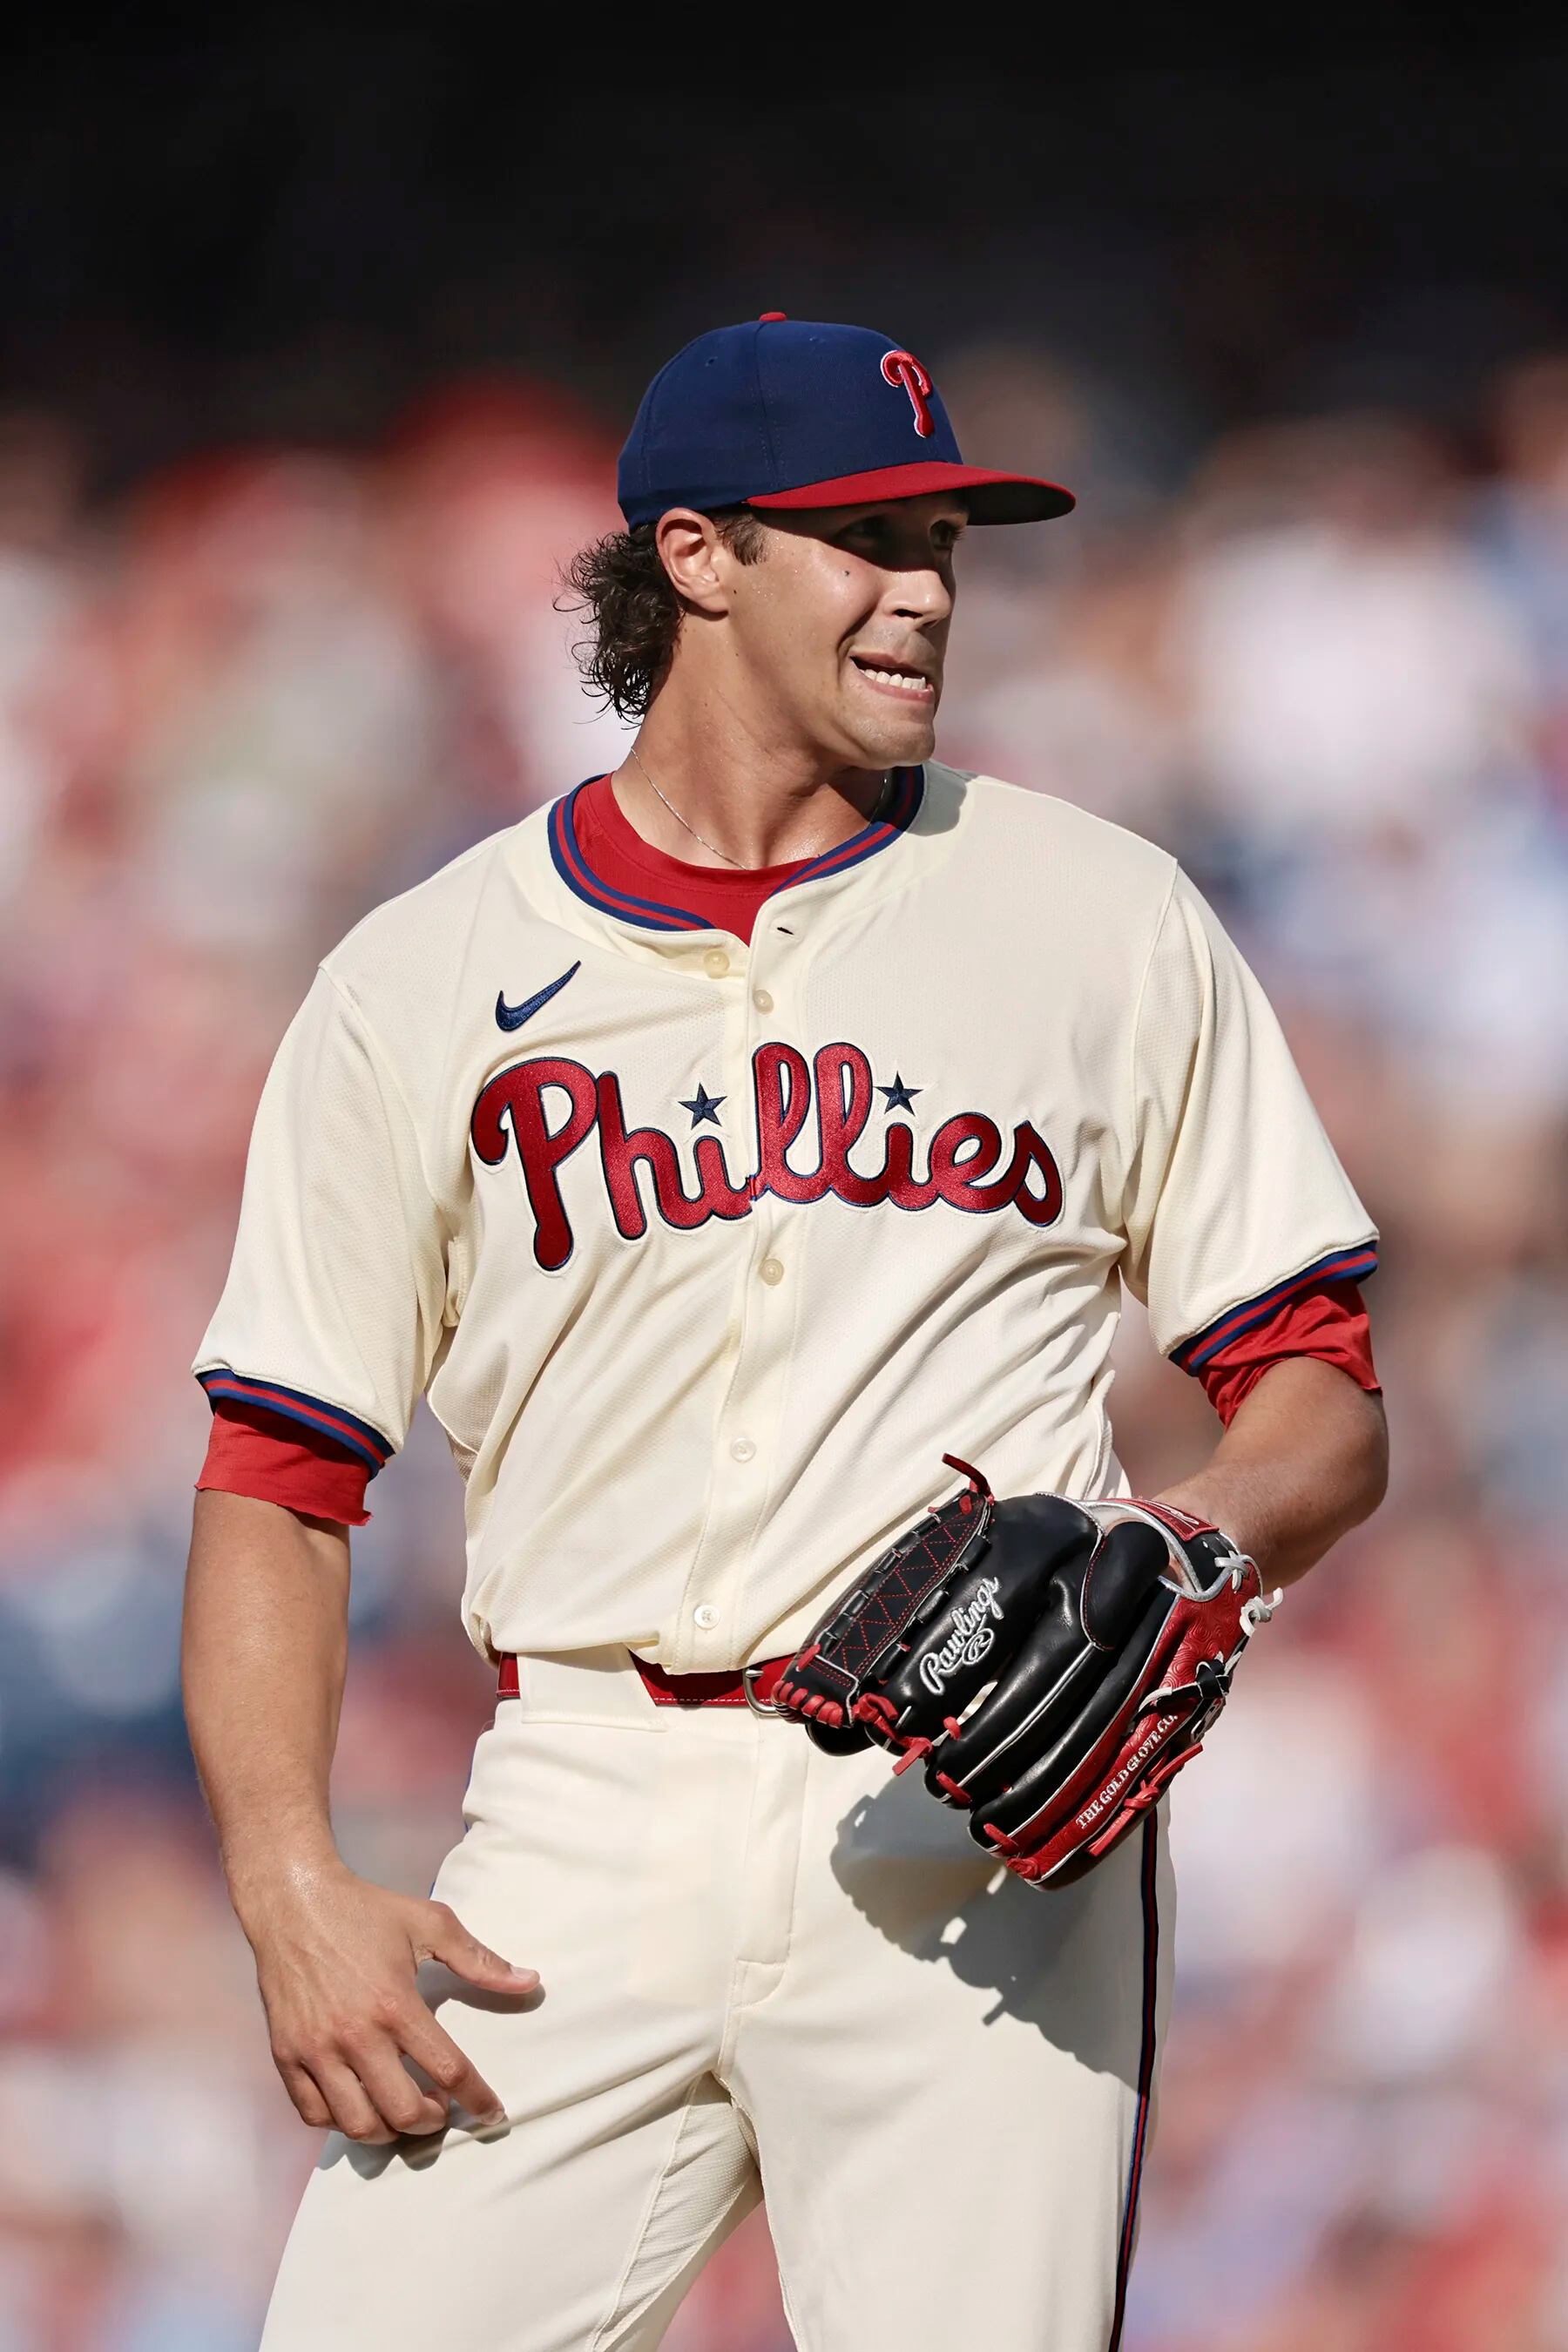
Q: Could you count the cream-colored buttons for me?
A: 5